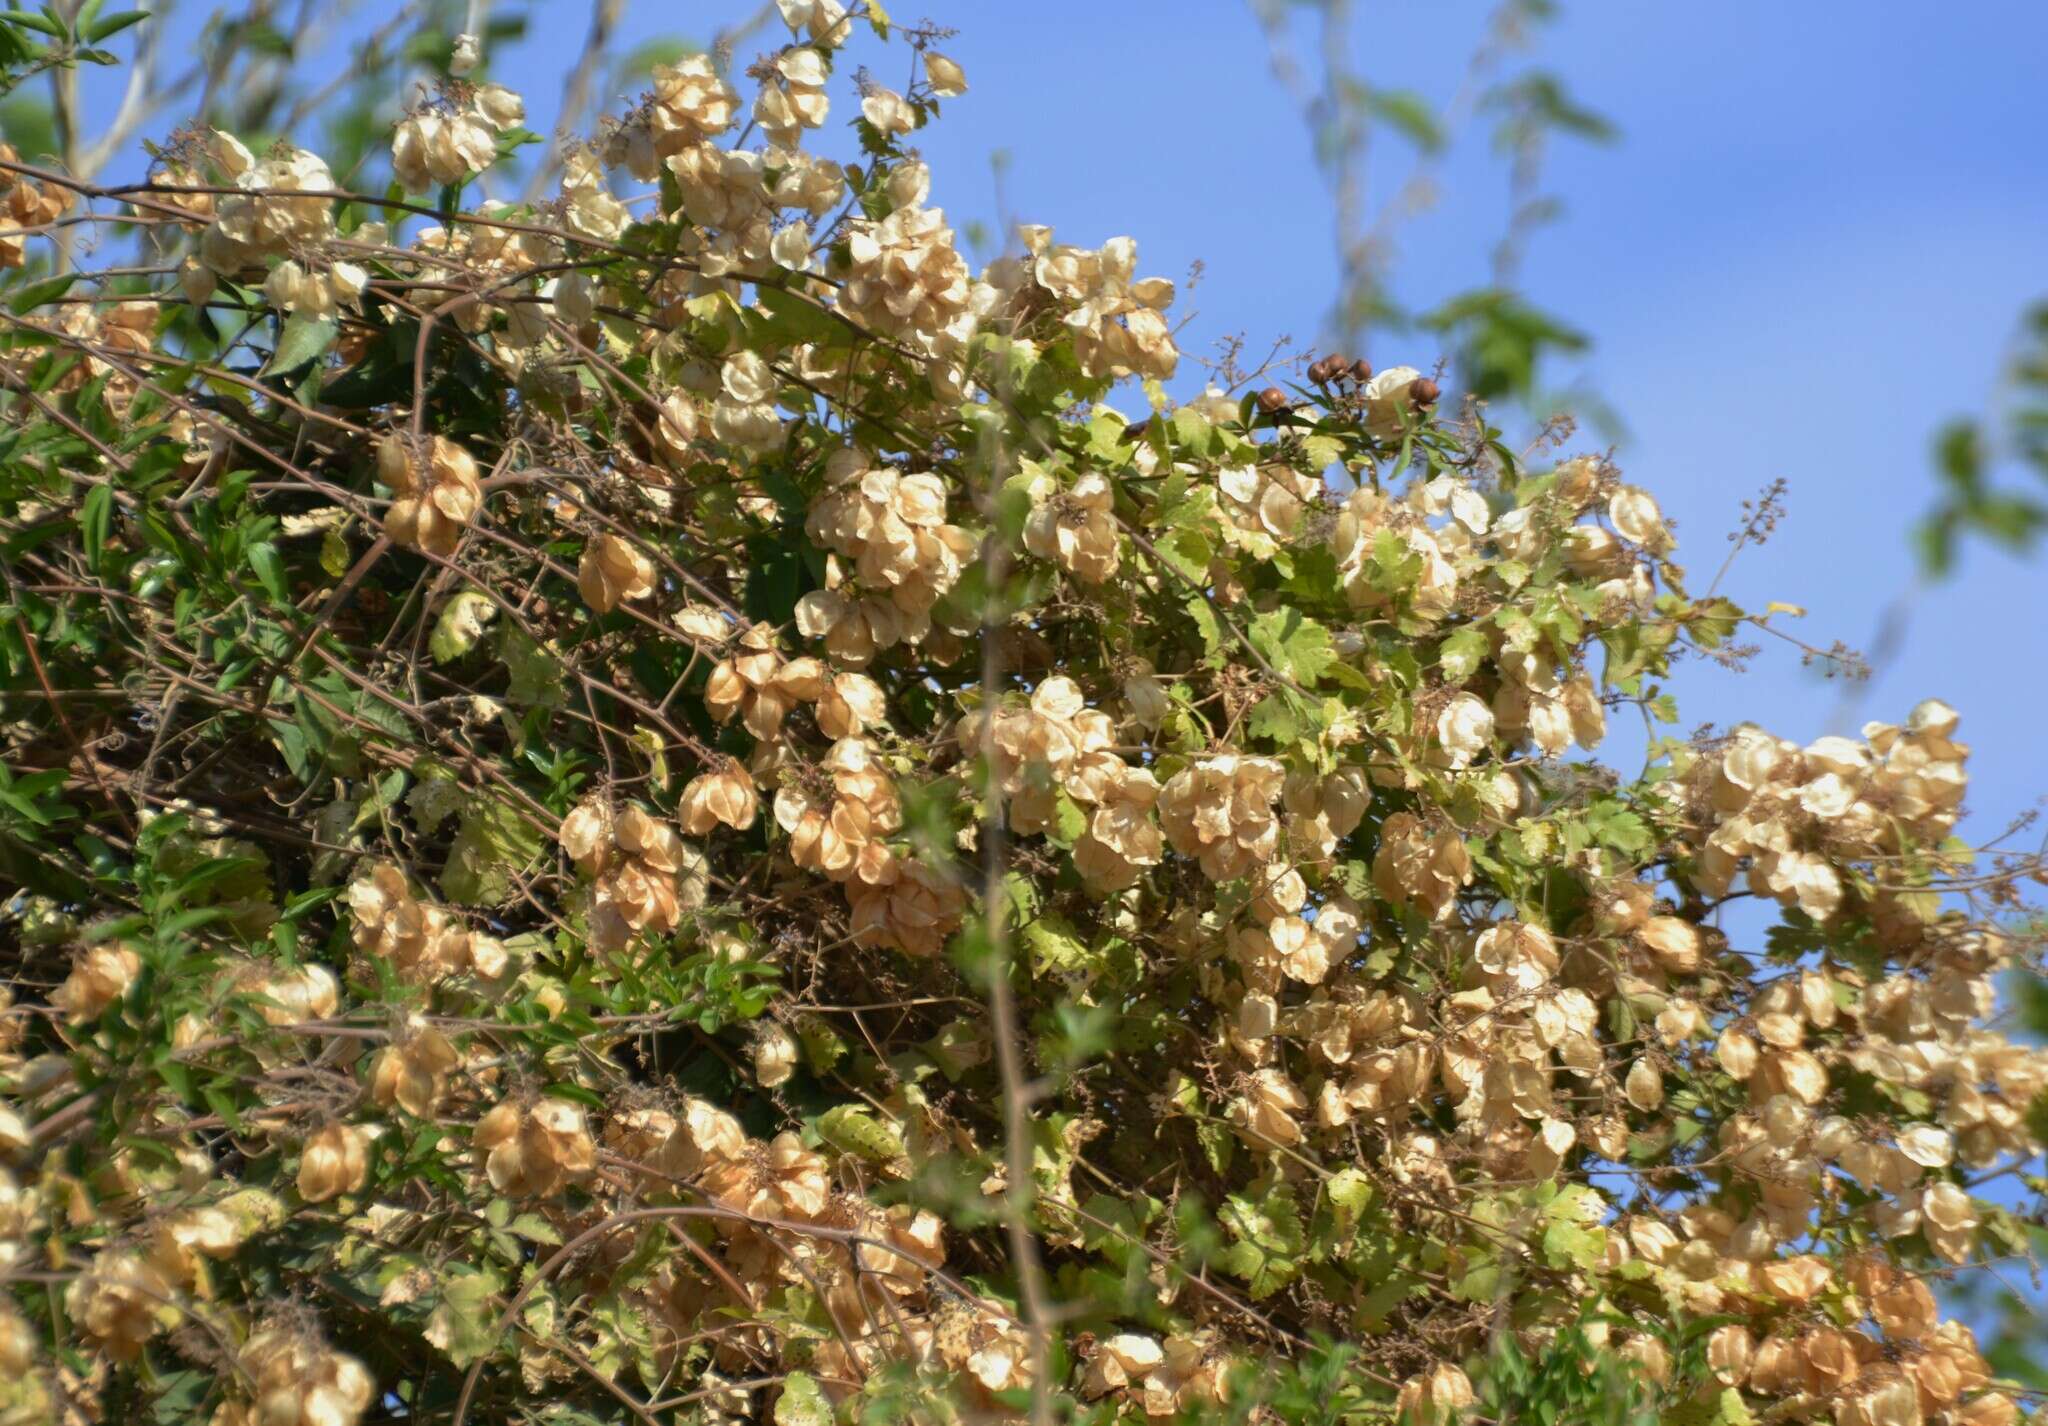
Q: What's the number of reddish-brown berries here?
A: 5